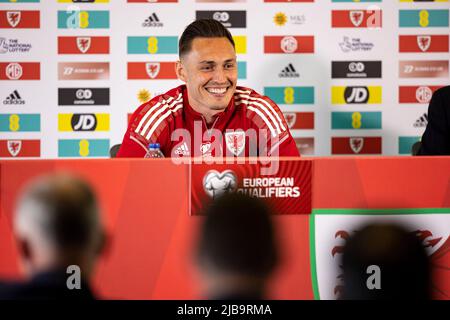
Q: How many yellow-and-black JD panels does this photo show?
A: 2